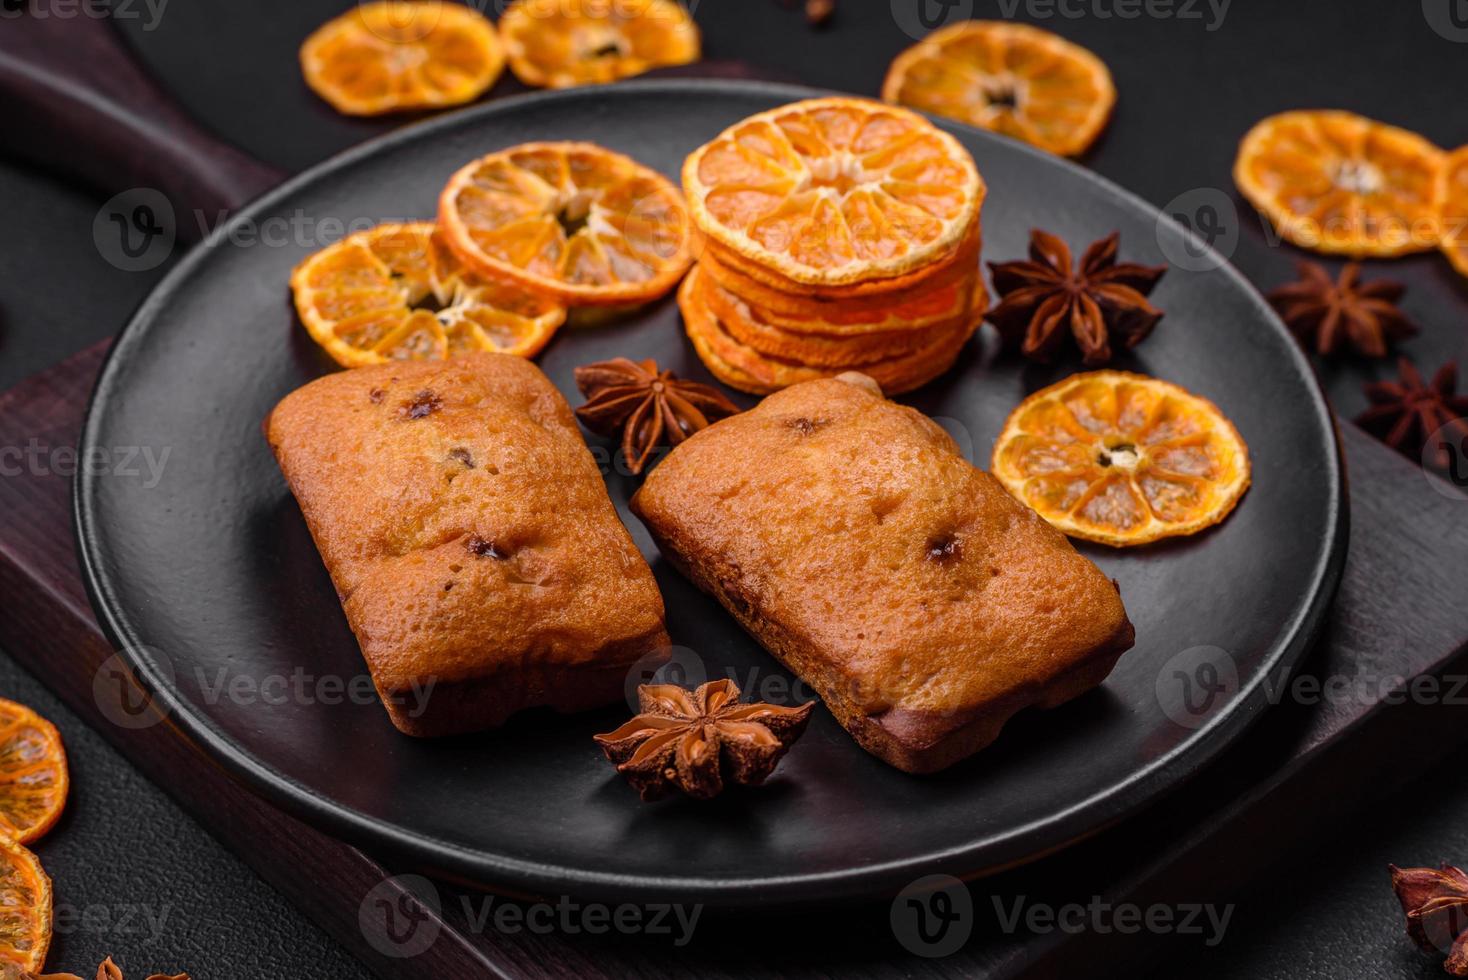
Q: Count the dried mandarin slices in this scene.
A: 15